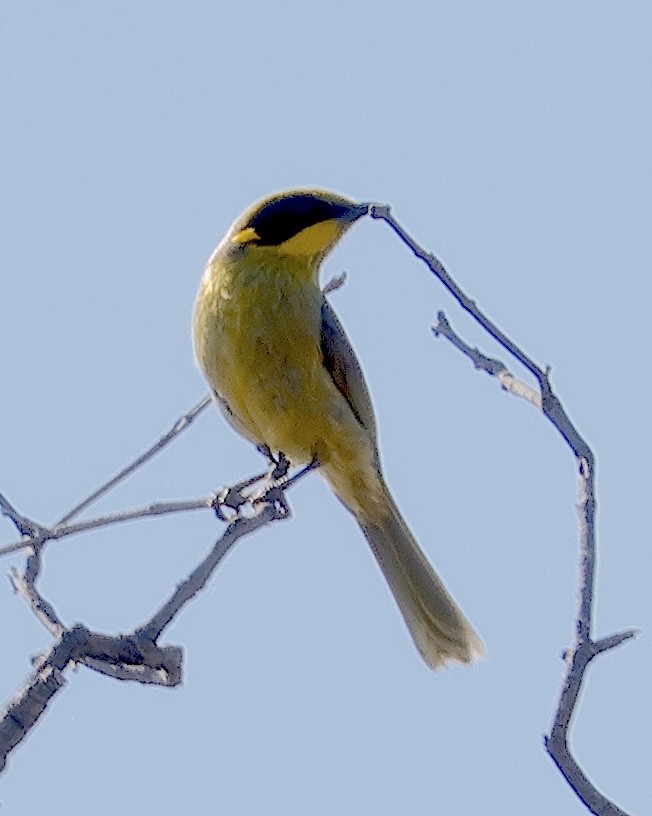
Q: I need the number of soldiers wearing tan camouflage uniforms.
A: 0